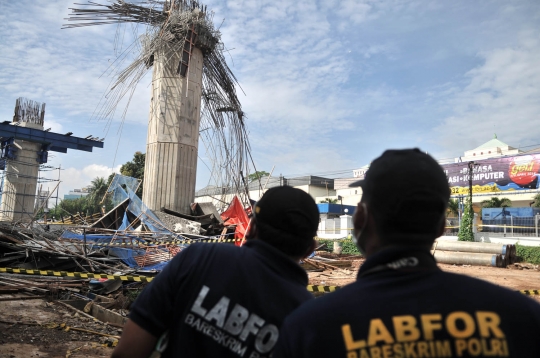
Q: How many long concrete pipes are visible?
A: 2